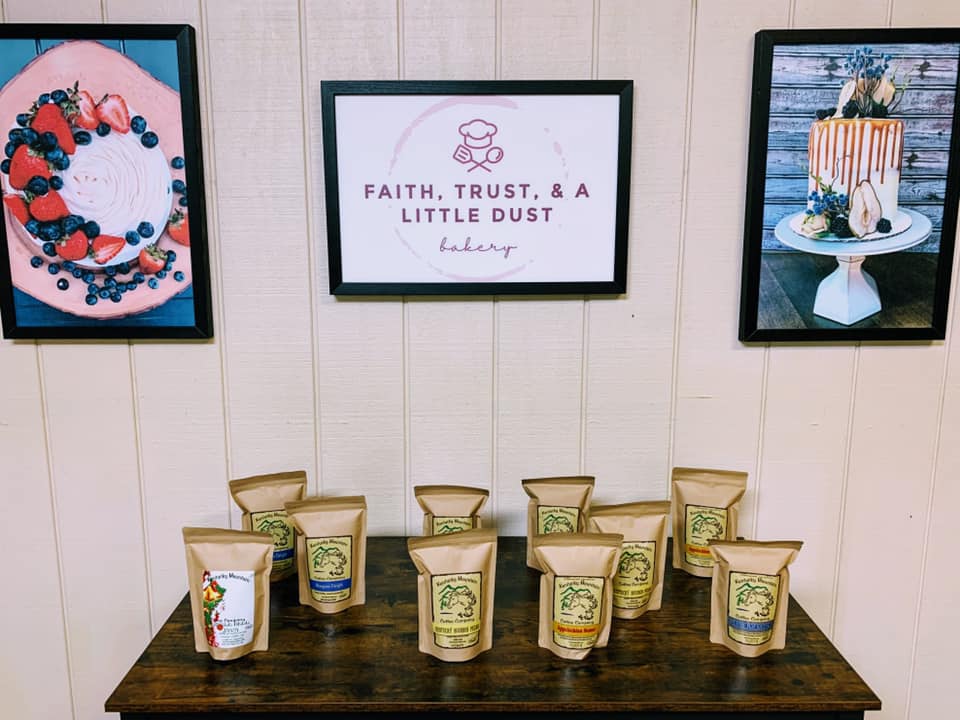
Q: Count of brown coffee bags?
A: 10